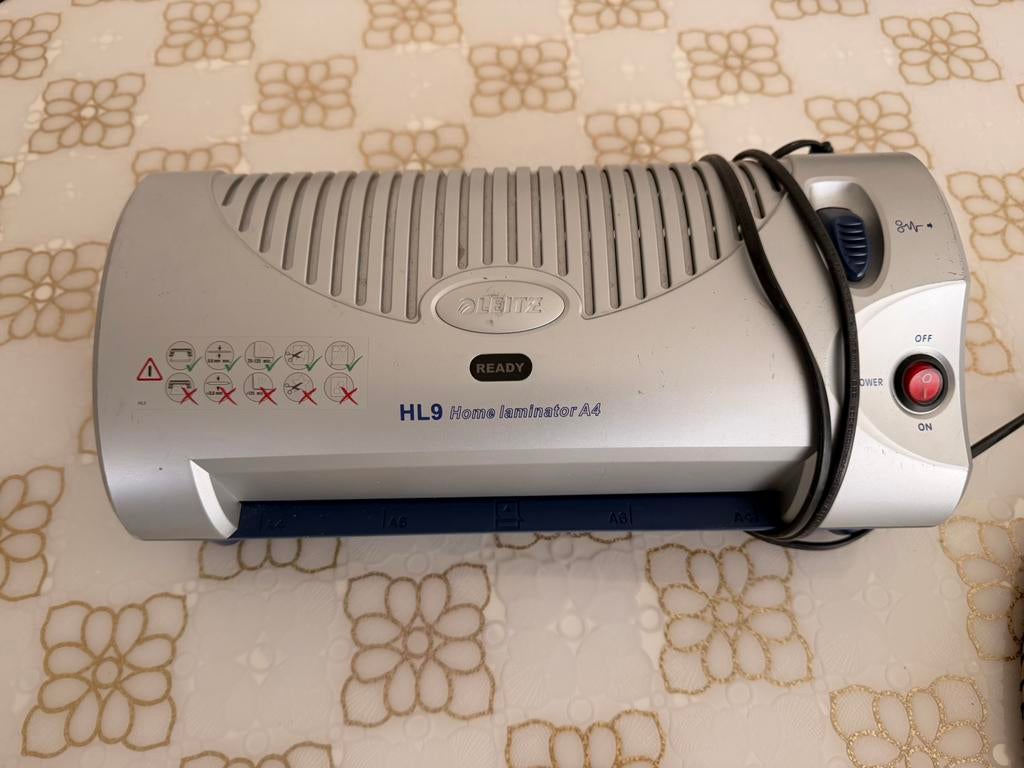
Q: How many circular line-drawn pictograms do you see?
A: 10